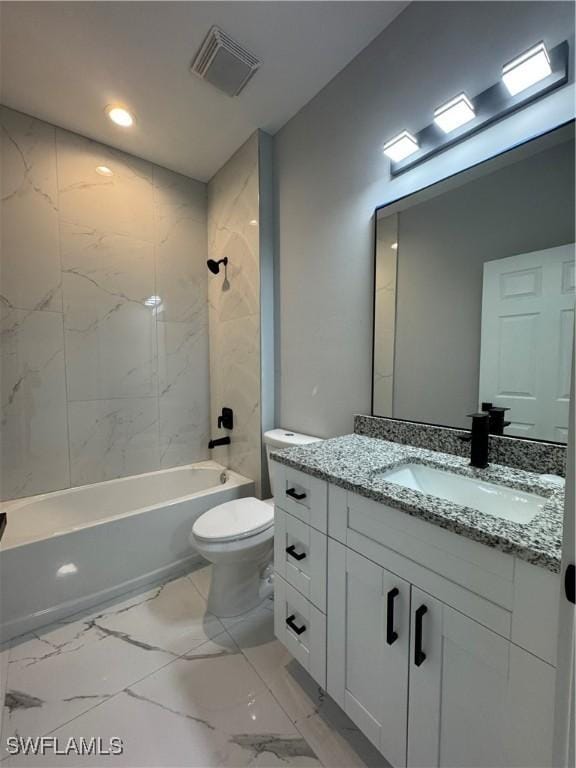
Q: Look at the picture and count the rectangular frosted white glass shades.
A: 3